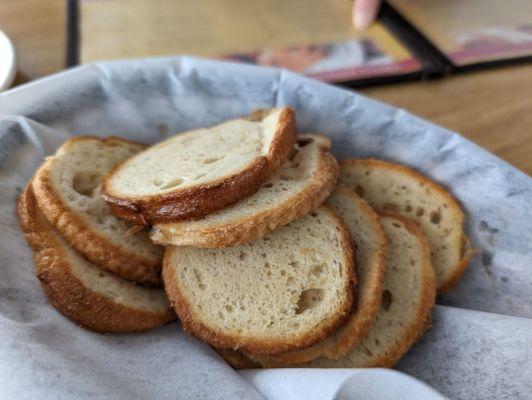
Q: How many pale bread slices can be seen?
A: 8